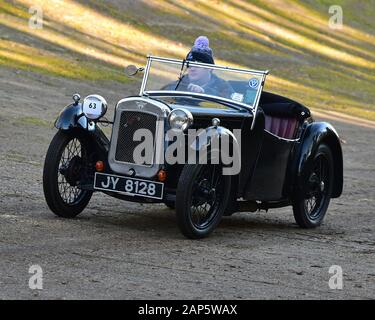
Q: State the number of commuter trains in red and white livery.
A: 0